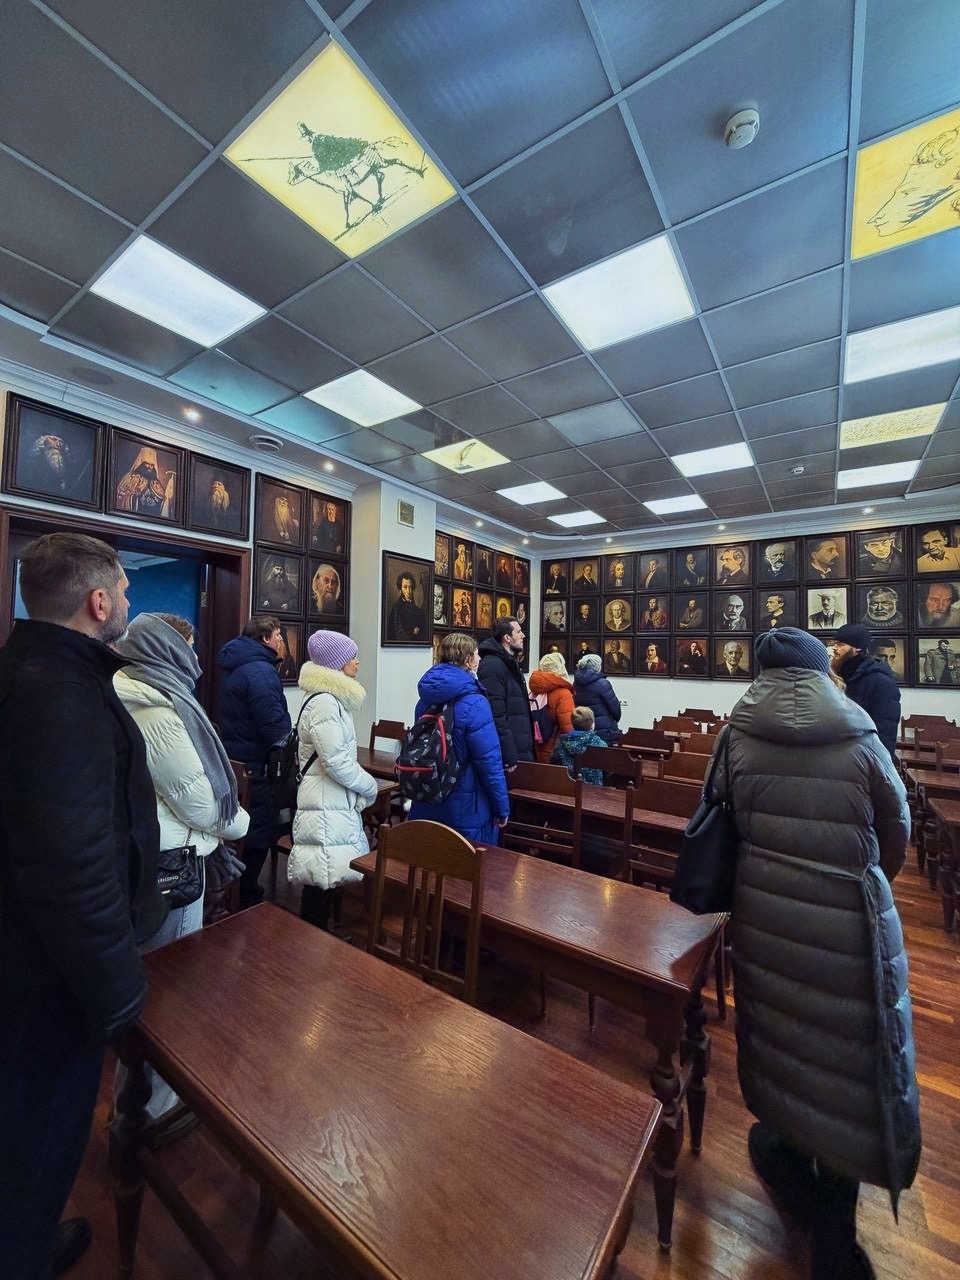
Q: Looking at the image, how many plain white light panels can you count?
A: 9